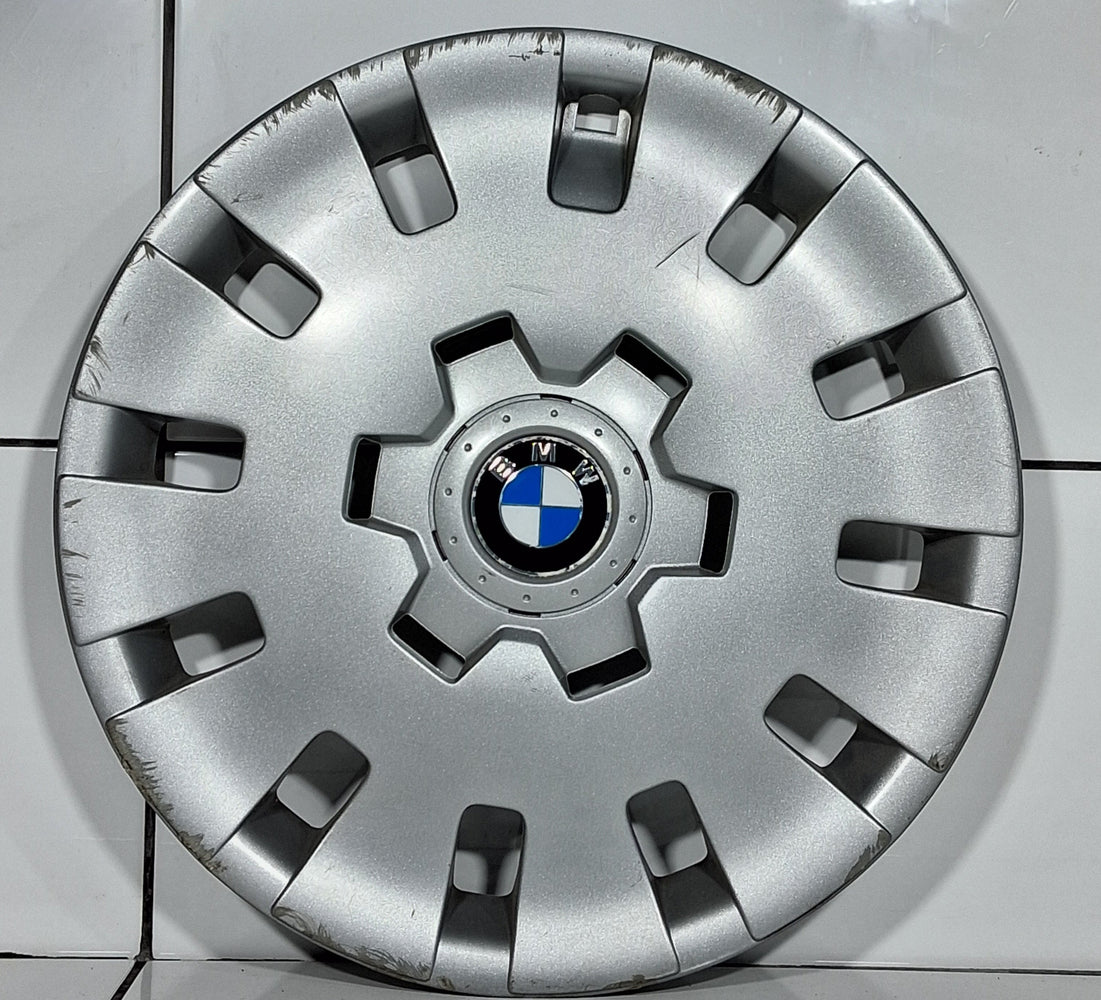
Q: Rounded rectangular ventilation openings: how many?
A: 12